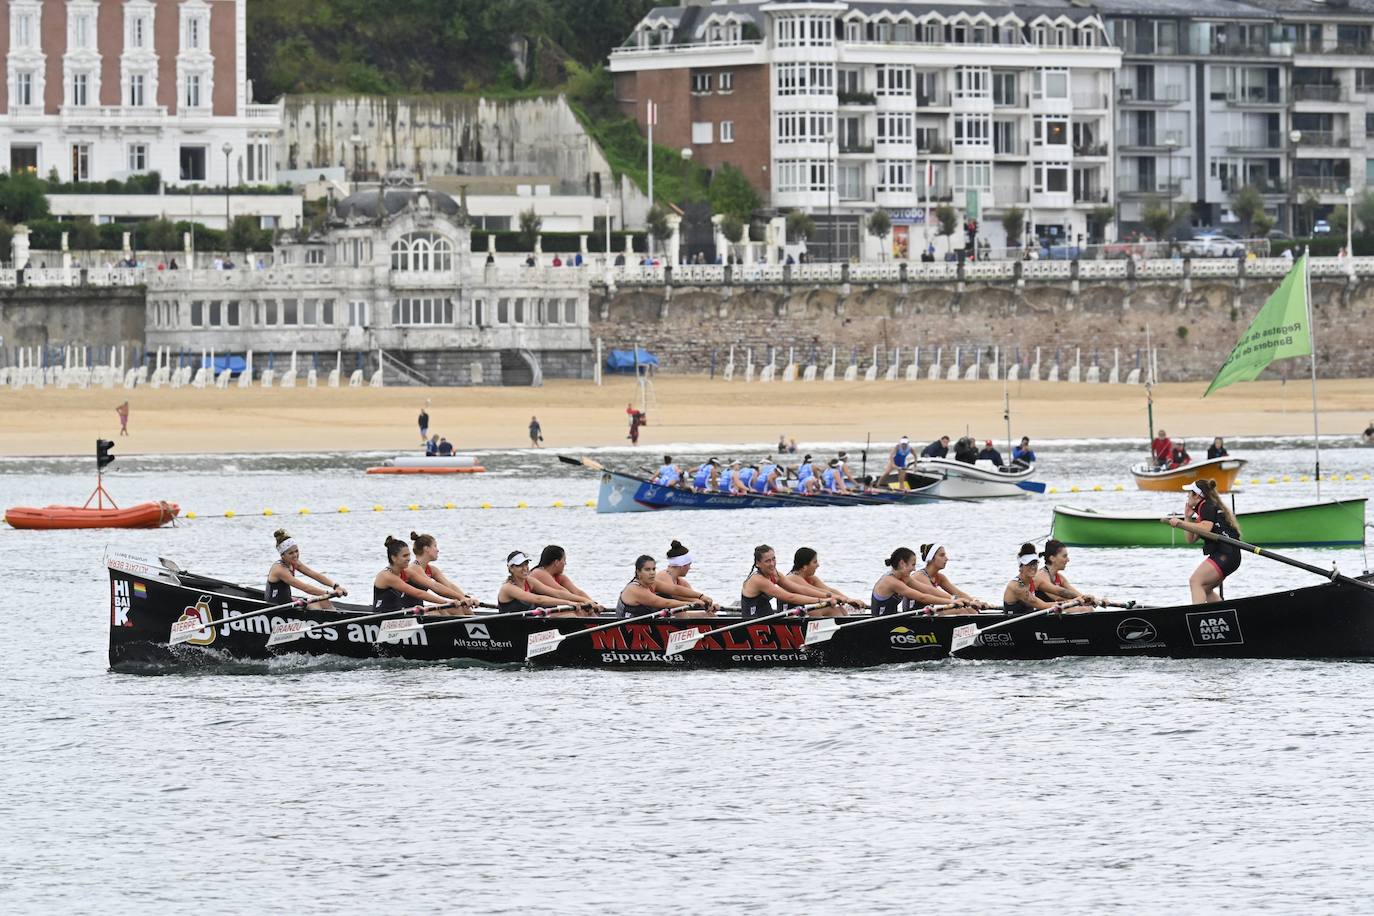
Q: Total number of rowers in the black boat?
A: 13